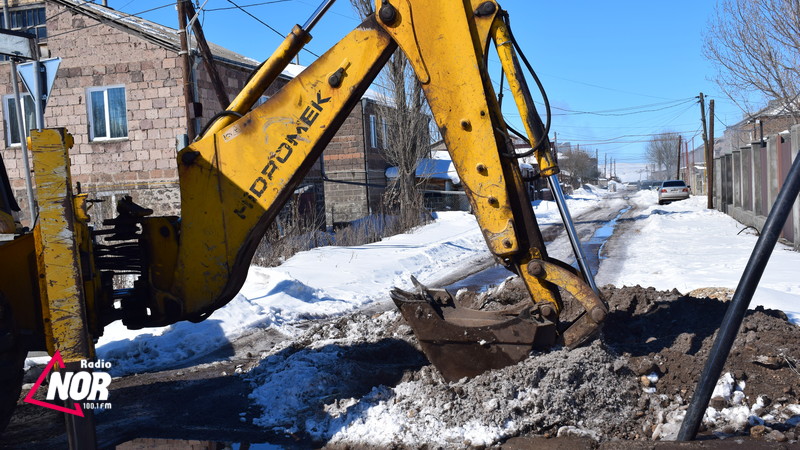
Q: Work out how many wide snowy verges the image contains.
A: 2